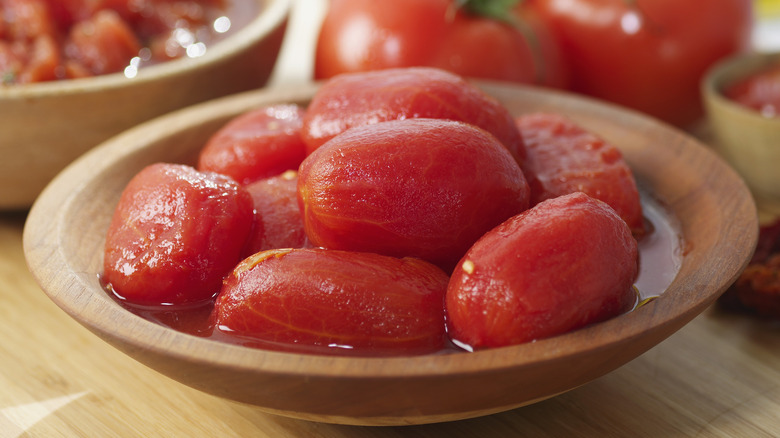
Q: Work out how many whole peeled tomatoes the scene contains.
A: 8